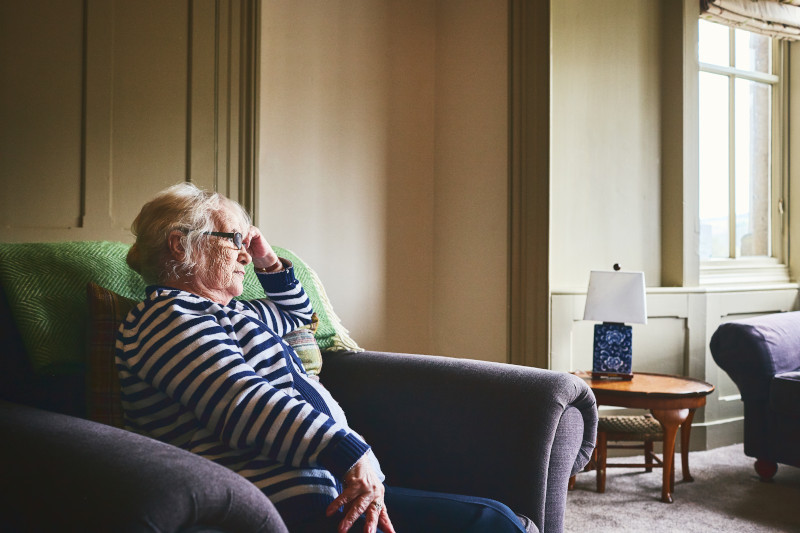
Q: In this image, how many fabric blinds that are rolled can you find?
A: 1